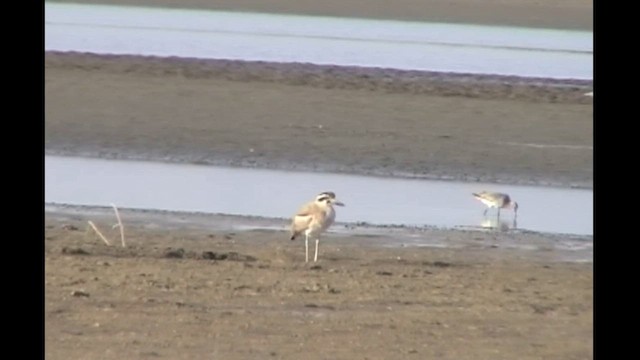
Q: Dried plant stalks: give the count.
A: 2